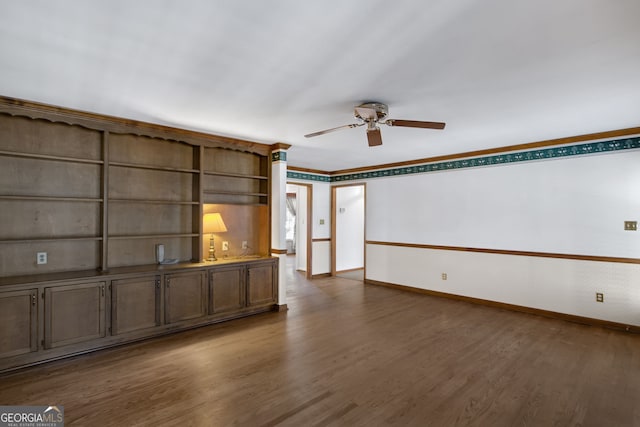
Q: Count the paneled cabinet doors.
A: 6